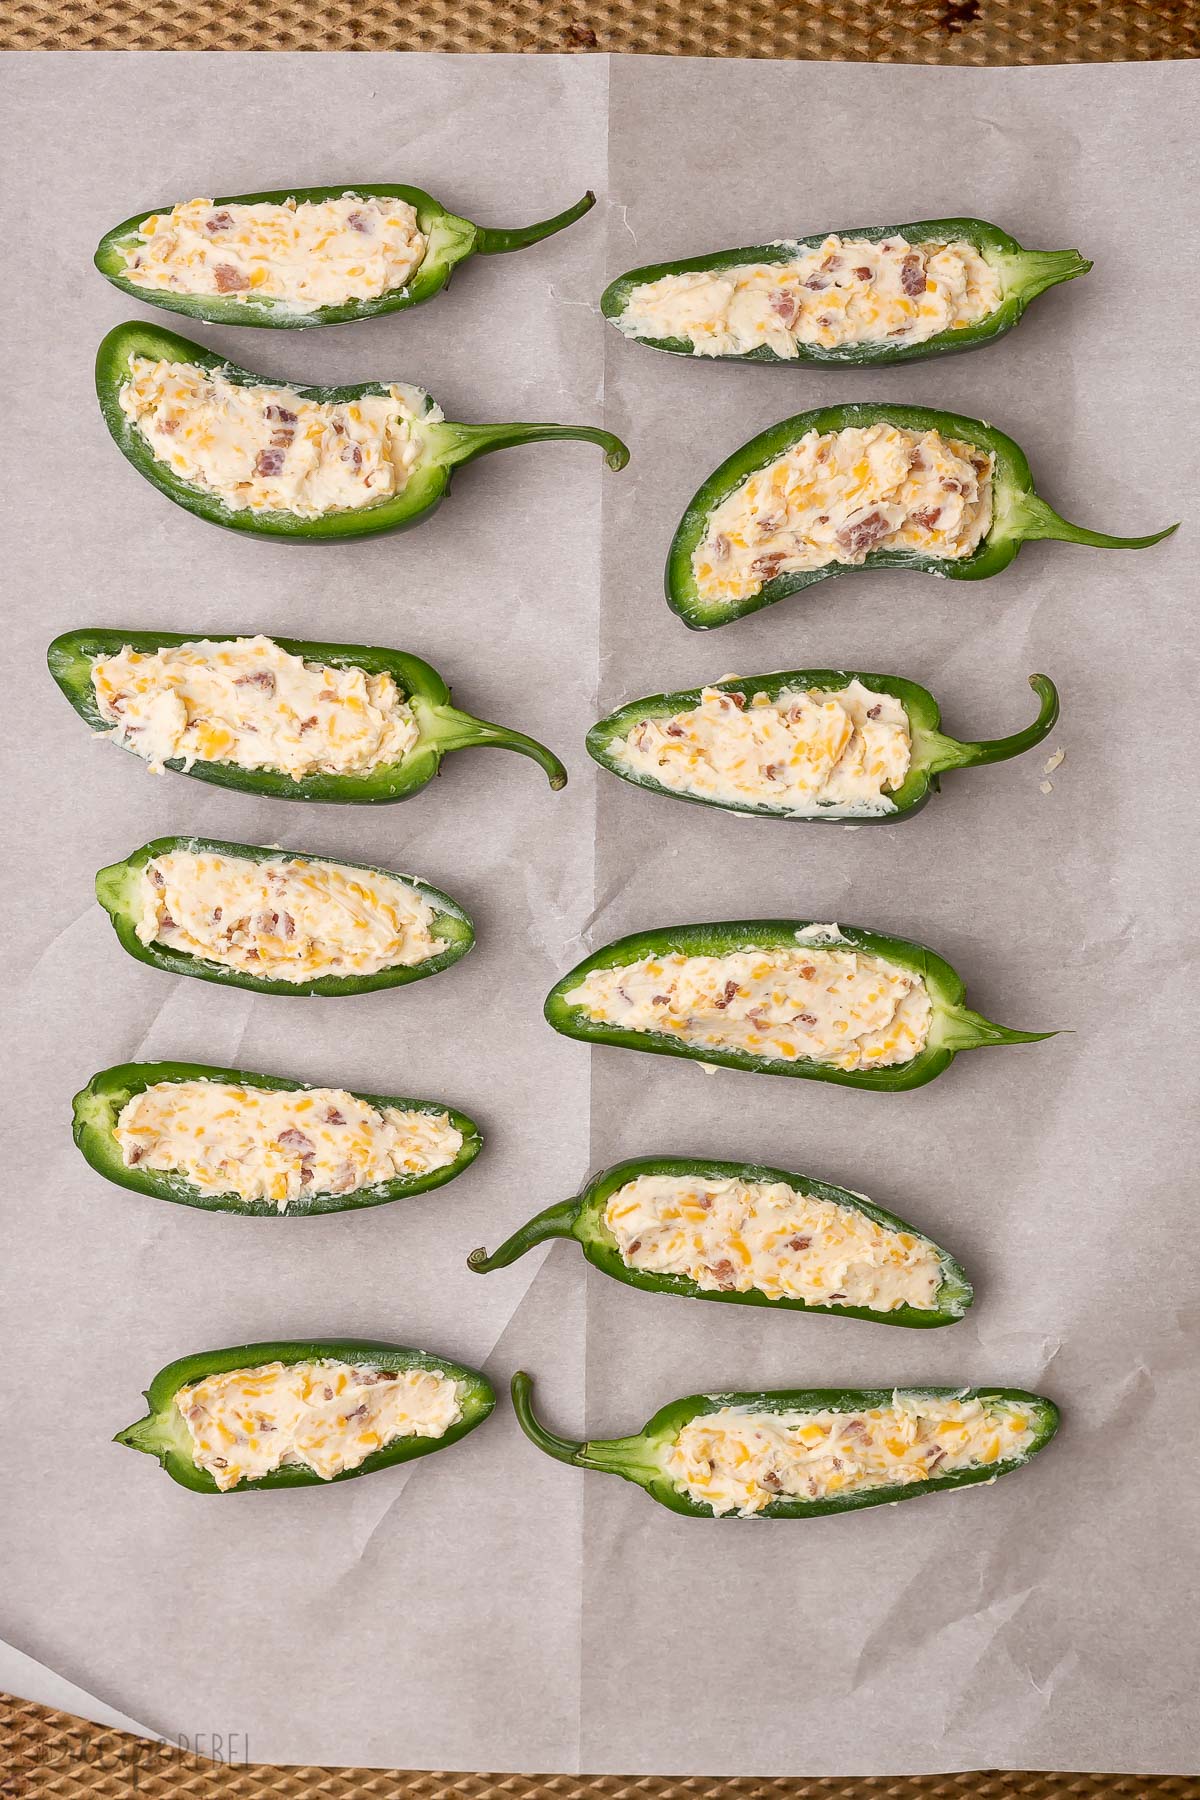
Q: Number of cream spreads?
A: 12